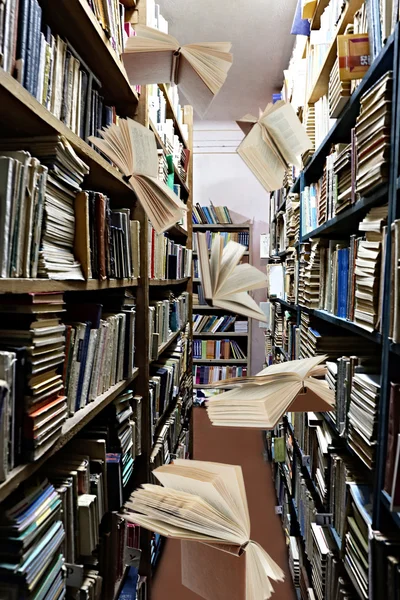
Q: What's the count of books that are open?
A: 6